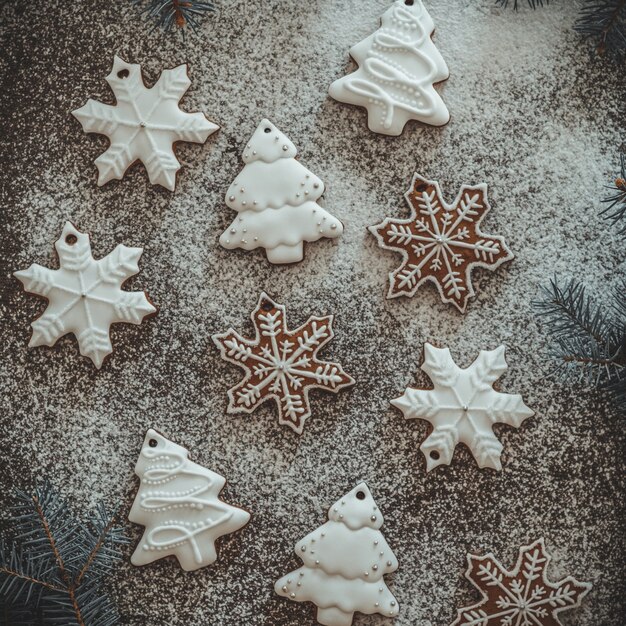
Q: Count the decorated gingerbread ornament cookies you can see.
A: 10